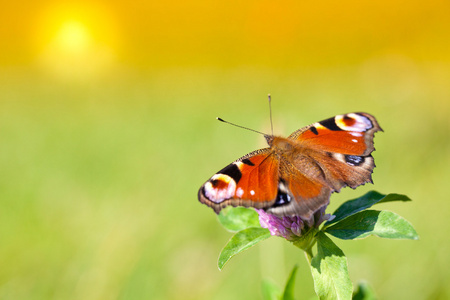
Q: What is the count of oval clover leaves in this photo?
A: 5